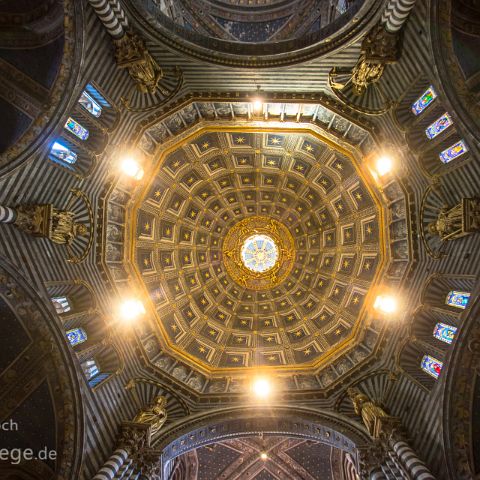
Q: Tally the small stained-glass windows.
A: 12